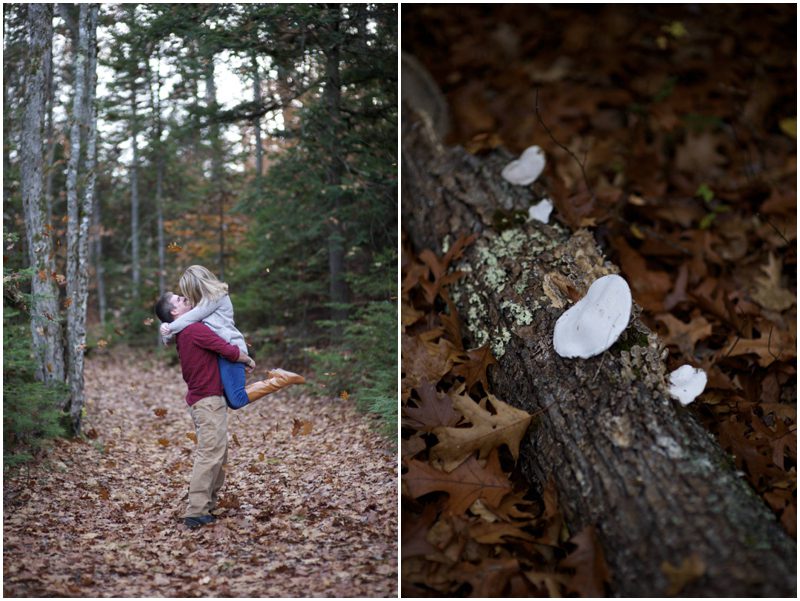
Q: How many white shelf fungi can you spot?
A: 4